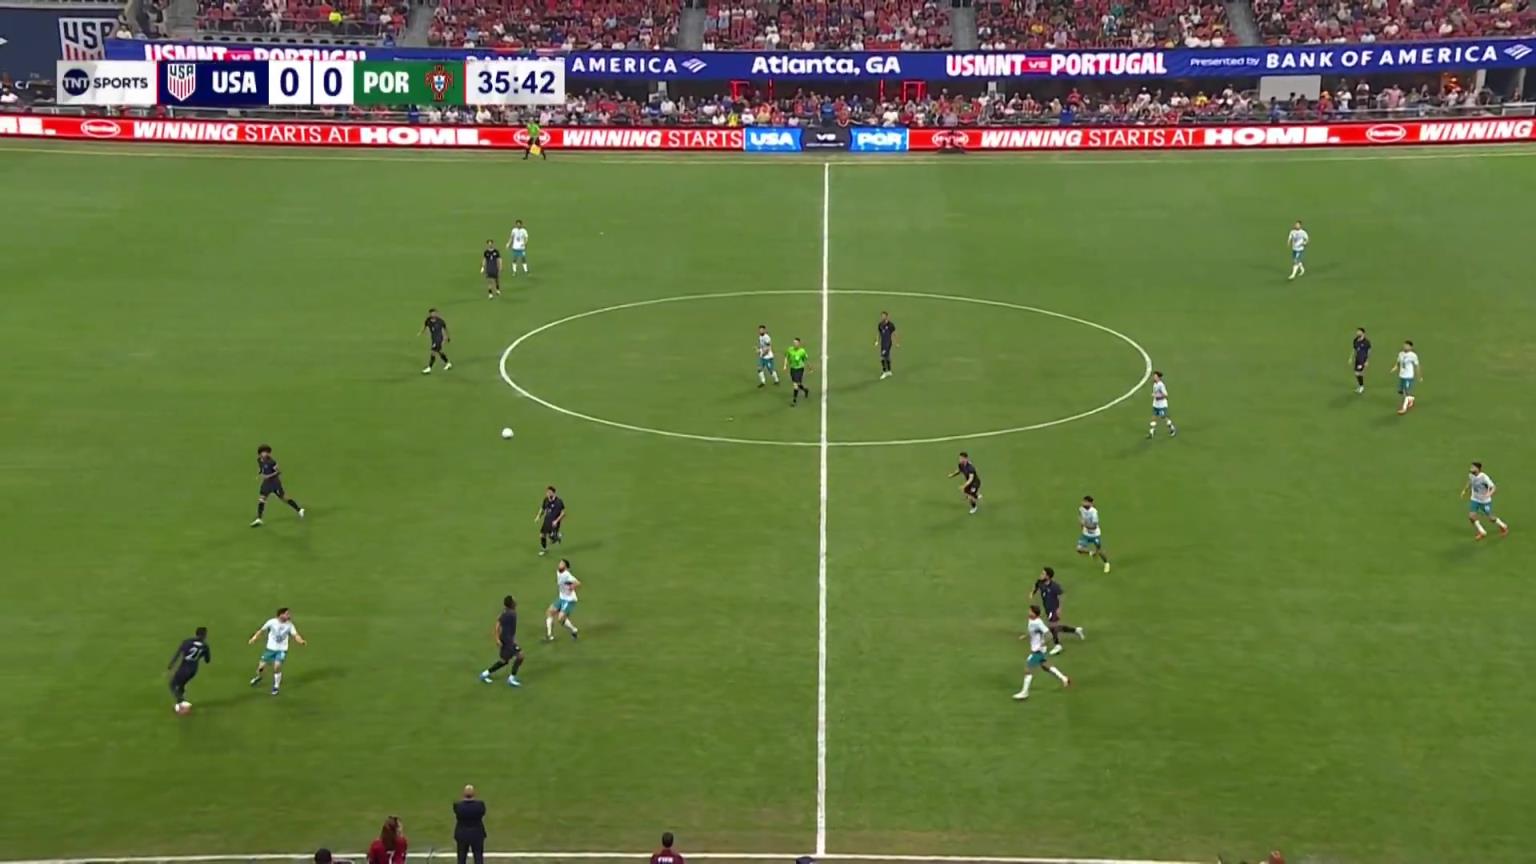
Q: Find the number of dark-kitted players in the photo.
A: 10